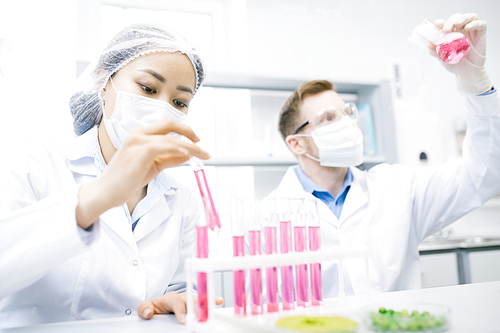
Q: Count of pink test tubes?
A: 8